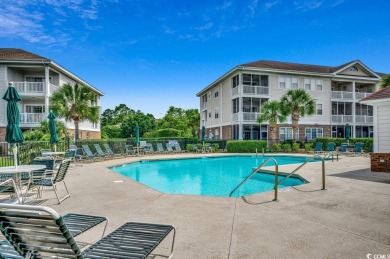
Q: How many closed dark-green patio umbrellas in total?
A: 5